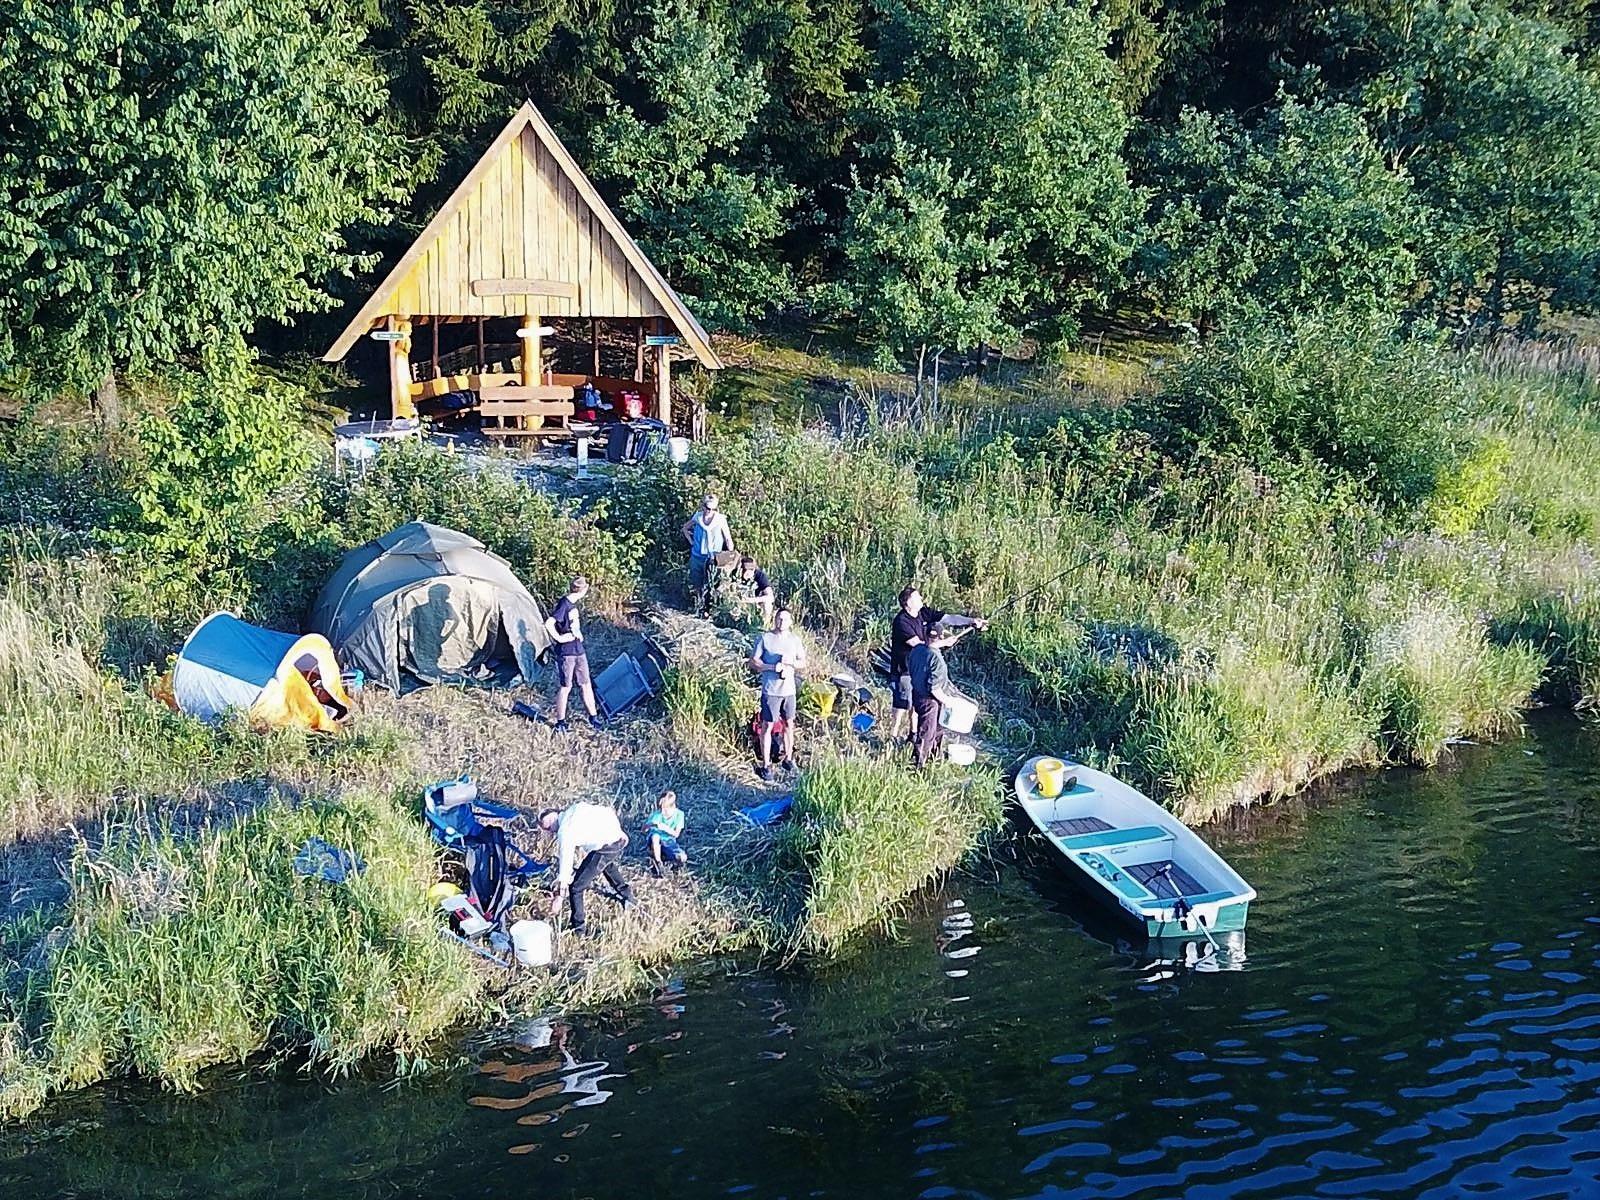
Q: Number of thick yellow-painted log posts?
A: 2